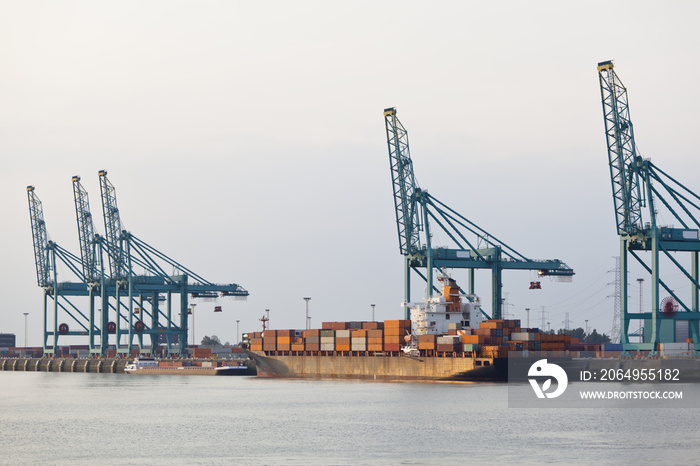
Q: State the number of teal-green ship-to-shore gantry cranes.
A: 5